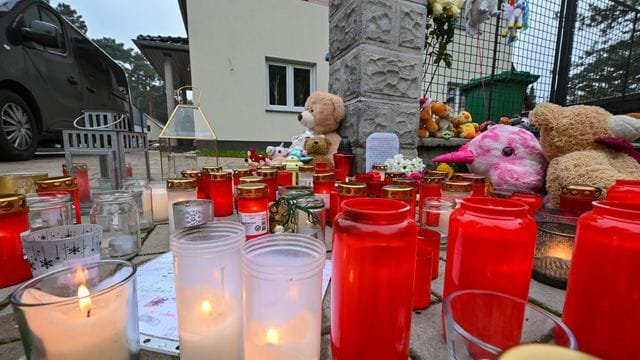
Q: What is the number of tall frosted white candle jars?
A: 2